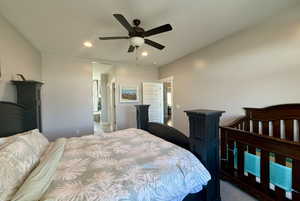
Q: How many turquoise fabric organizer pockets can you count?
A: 2